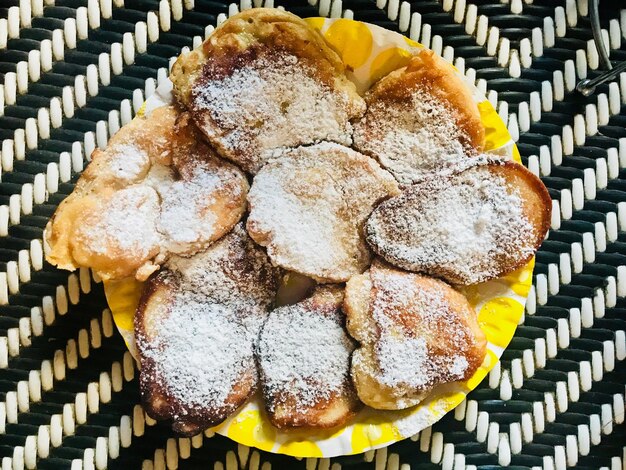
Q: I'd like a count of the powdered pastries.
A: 8